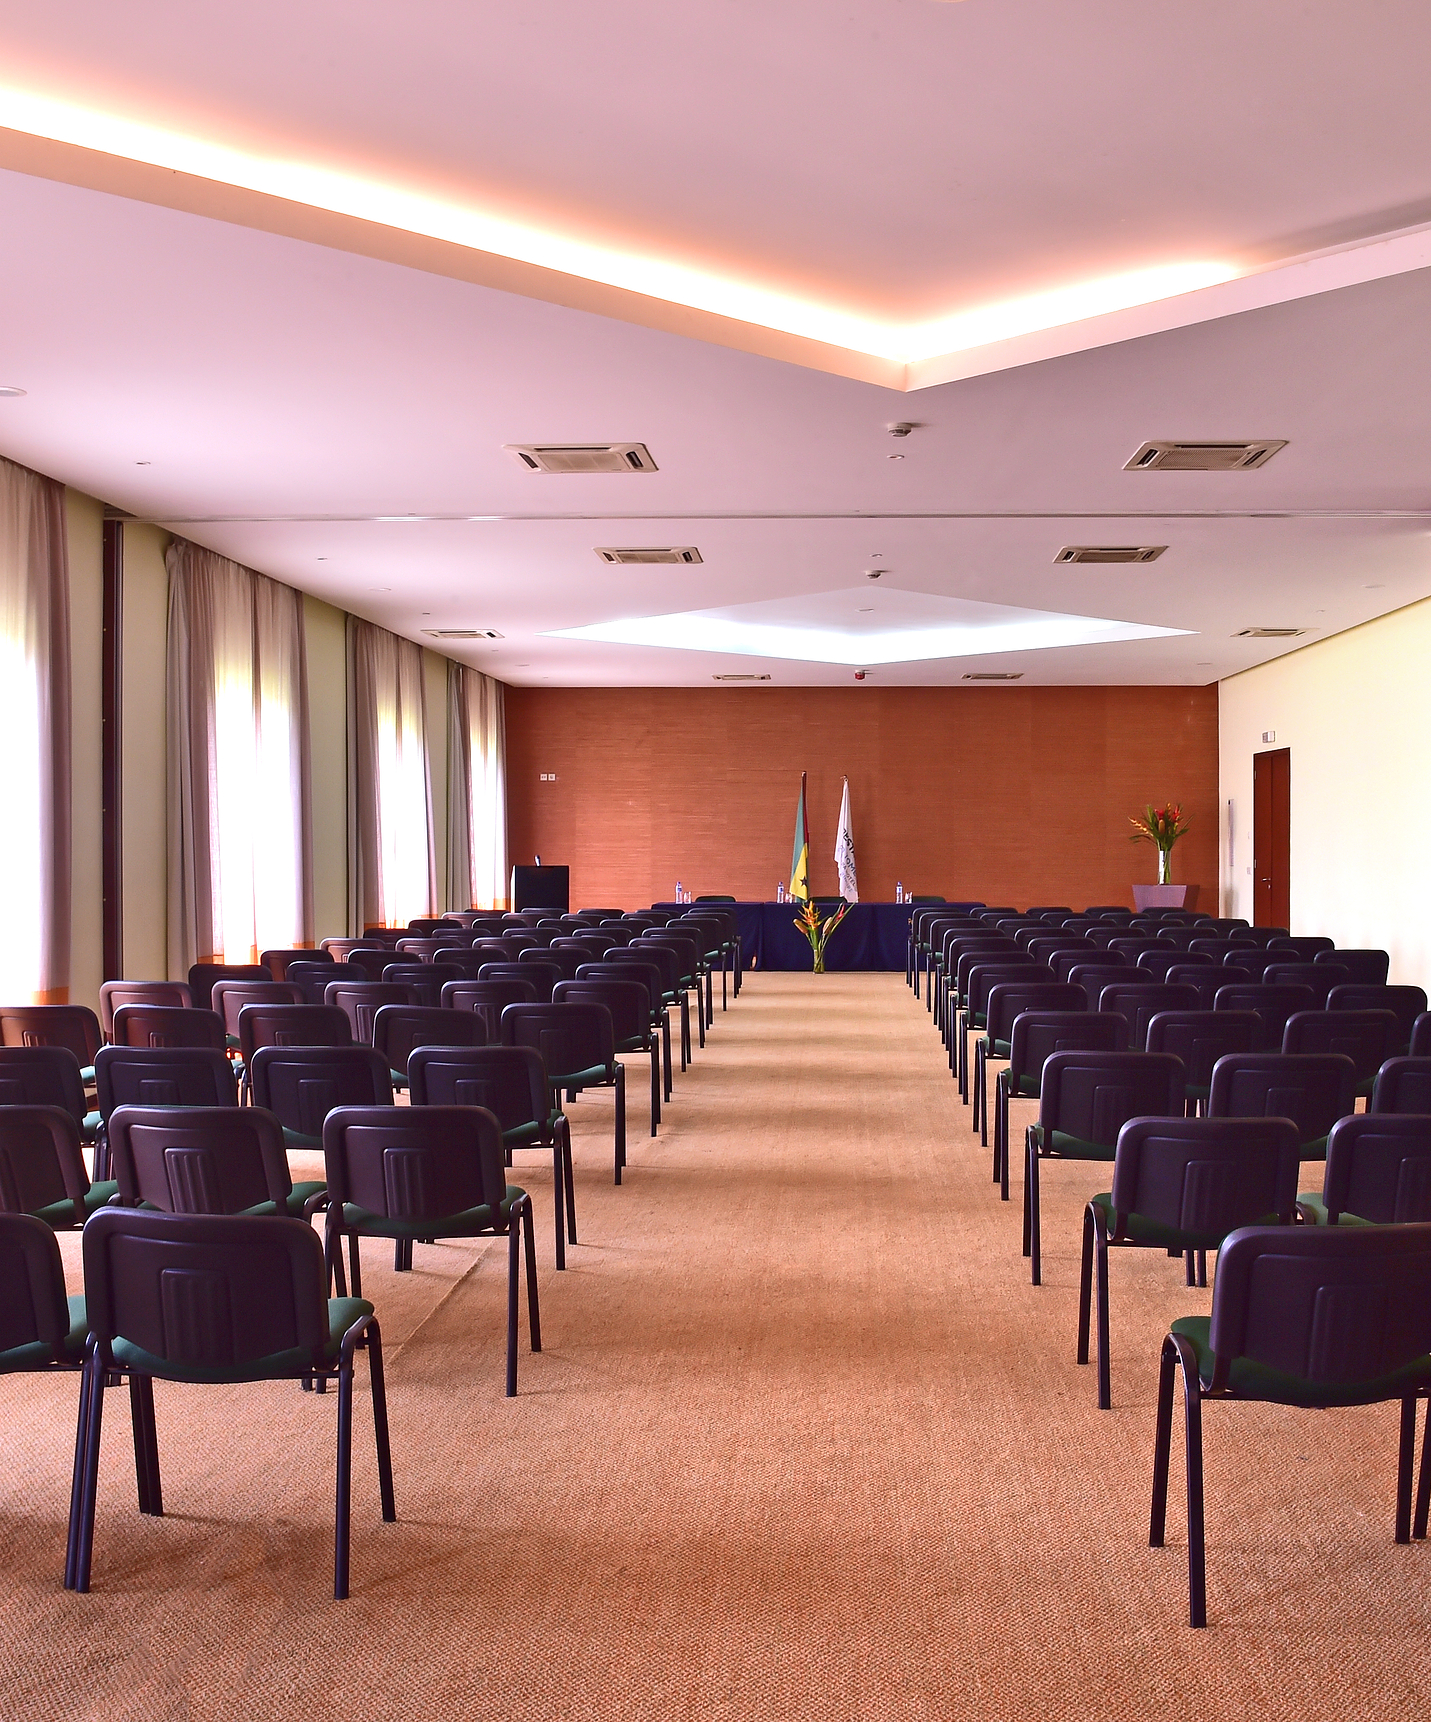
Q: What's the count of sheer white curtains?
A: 4